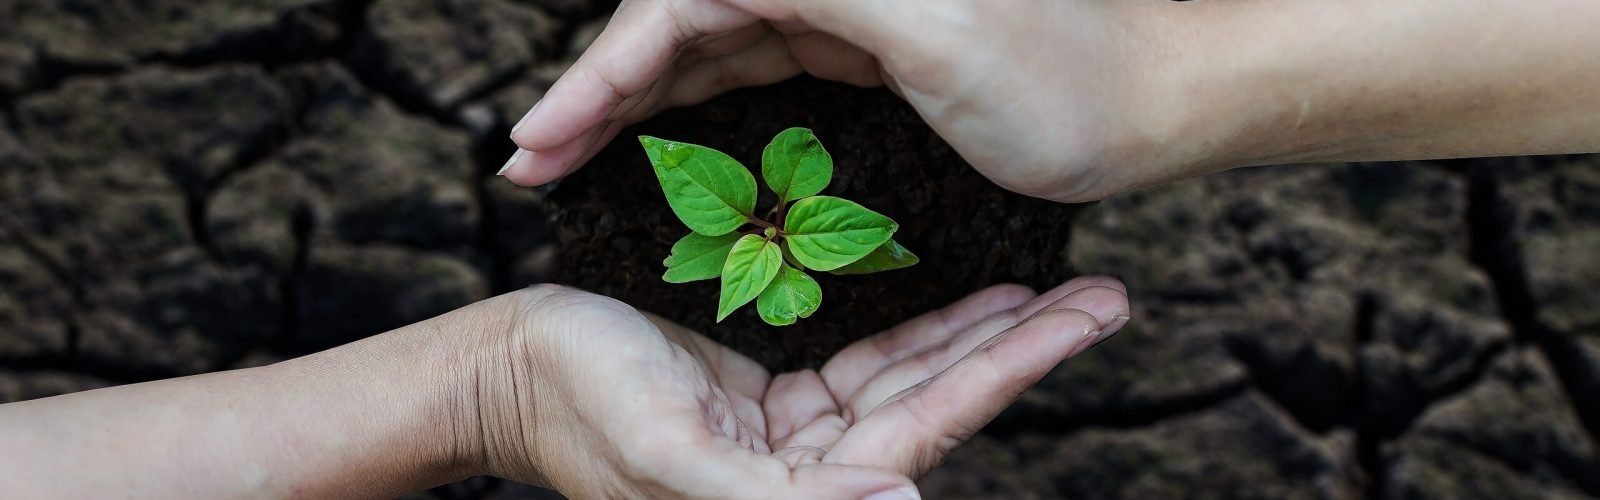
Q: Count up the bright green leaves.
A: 7